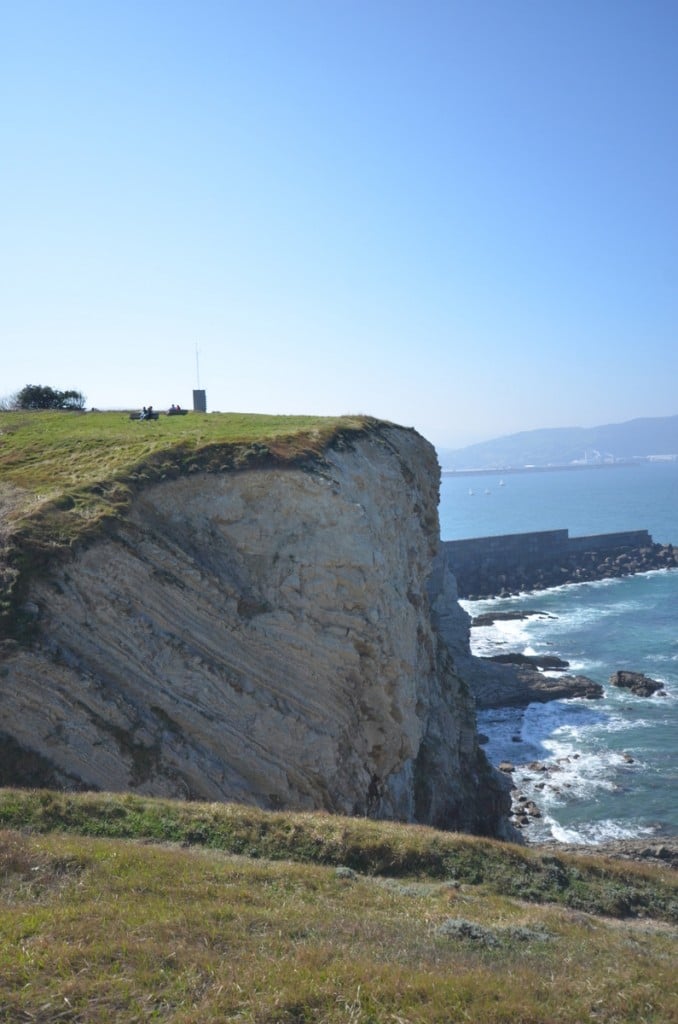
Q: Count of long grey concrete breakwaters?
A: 1